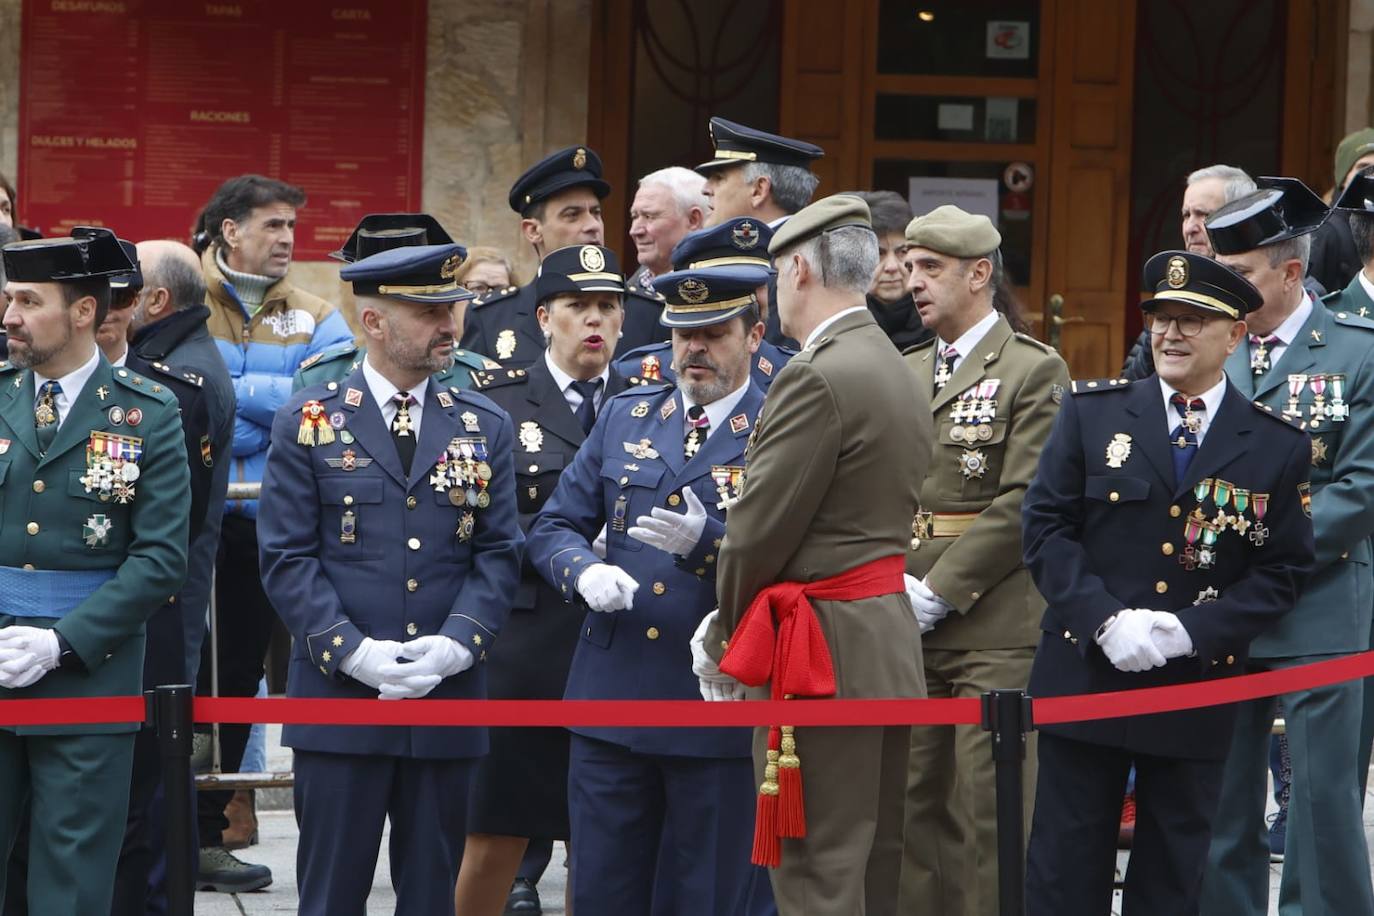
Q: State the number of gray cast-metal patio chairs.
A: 0